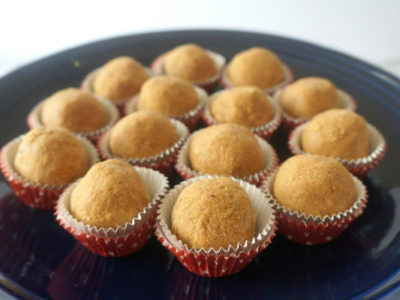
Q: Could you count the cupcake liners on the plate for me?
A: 14